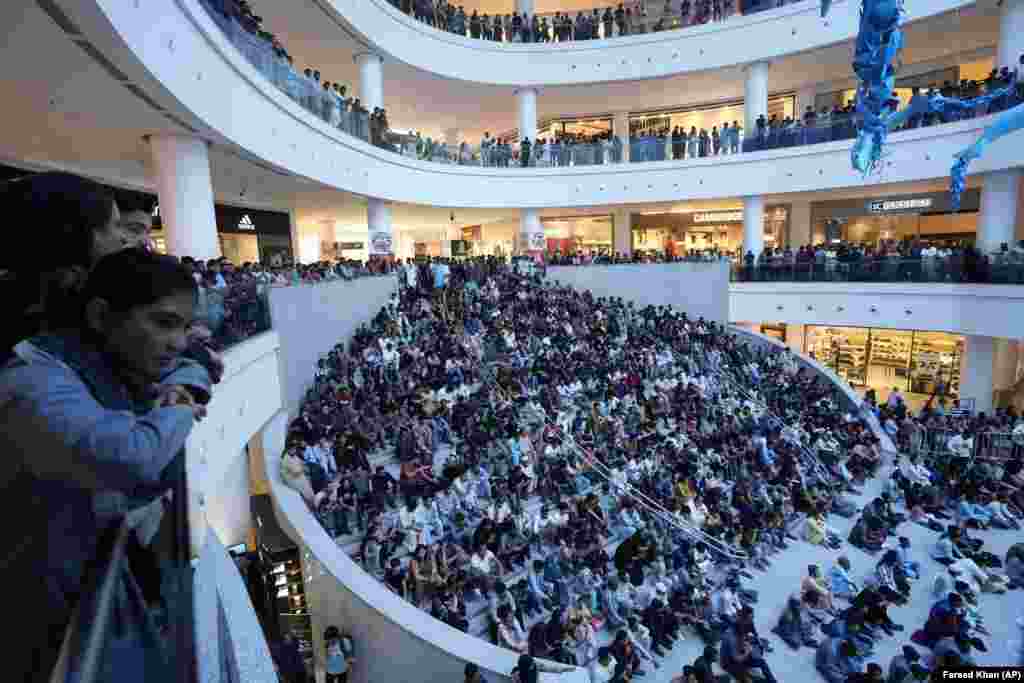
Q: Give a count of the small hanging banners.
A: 2